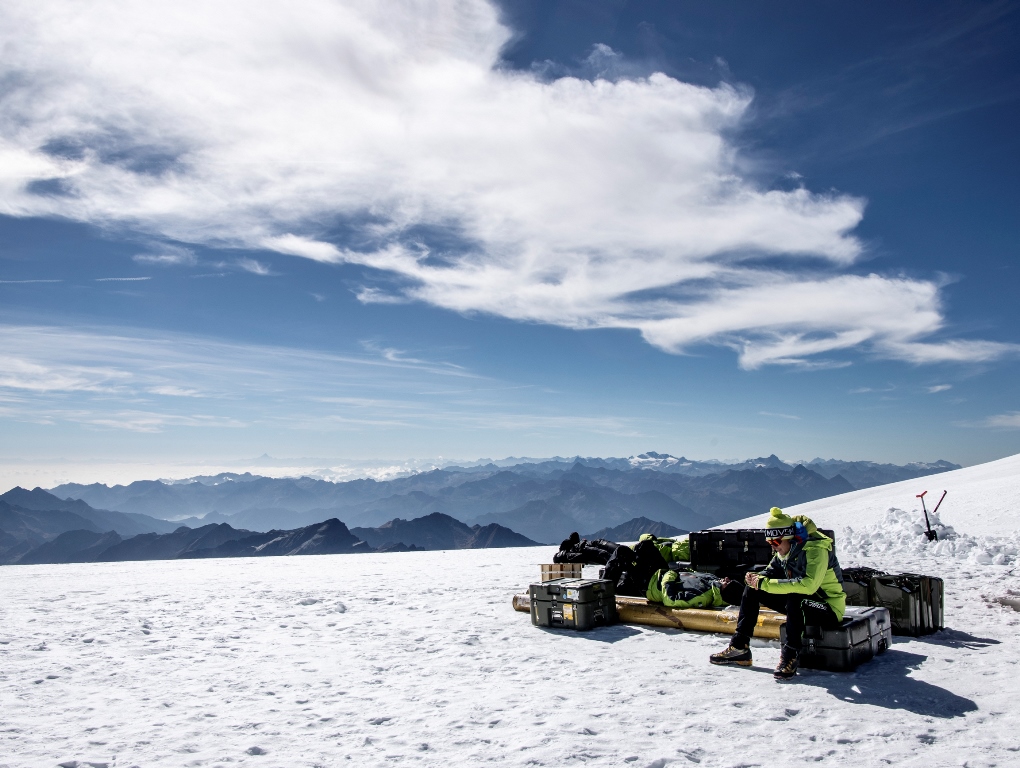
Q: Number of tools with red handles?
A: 2